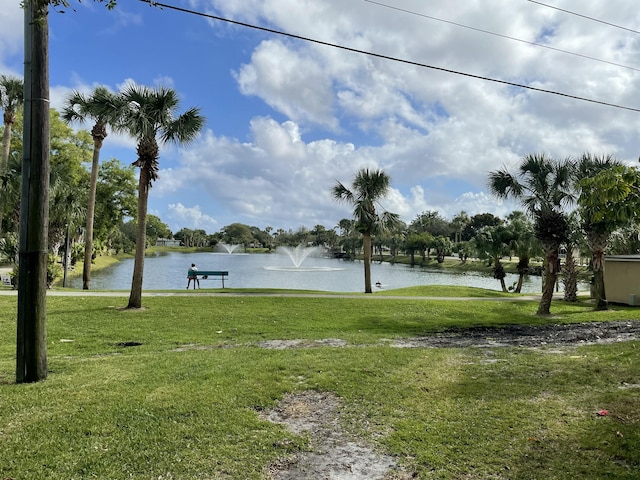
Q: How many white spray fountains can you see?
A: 2